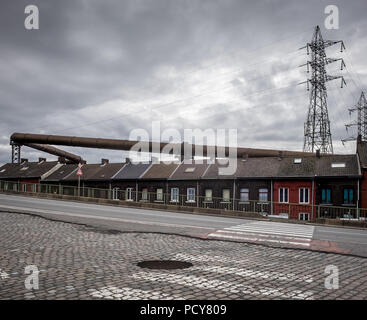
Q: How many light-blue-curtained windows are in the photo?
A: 2